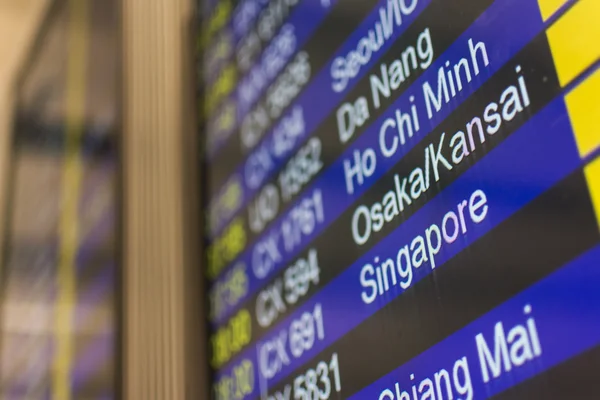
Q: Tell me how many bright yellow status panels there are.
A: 4